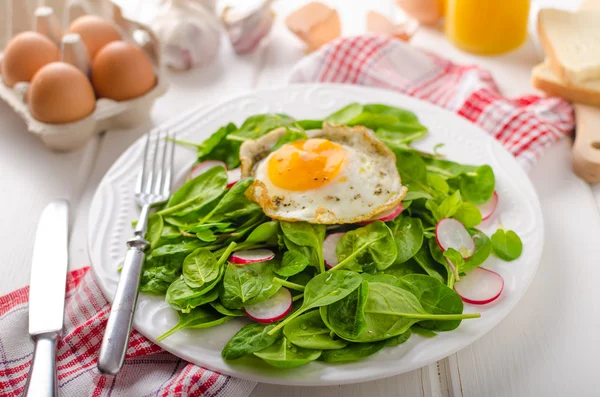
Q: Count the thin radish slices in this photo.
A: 9